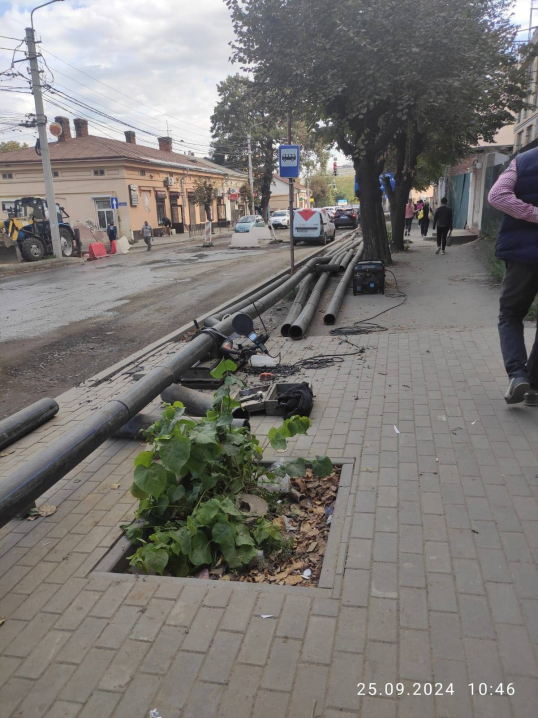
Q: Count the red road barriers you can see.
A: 2